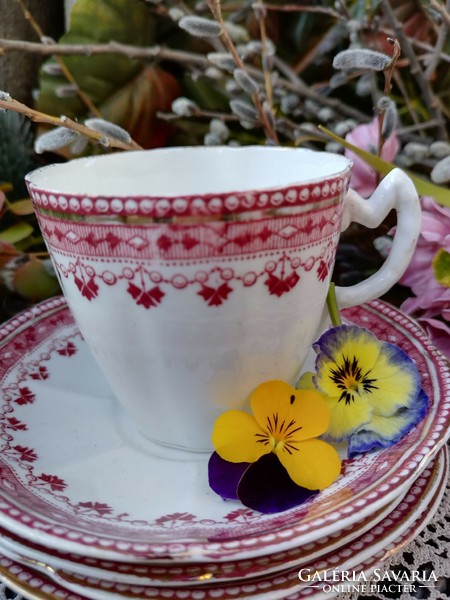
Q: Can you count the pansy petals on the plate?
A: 10